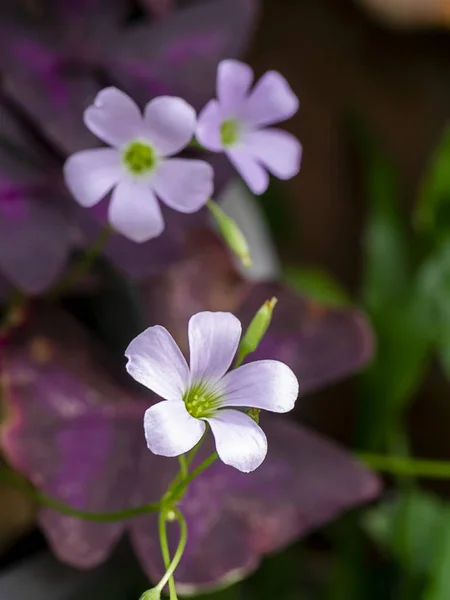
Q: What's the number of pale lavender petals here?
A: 15